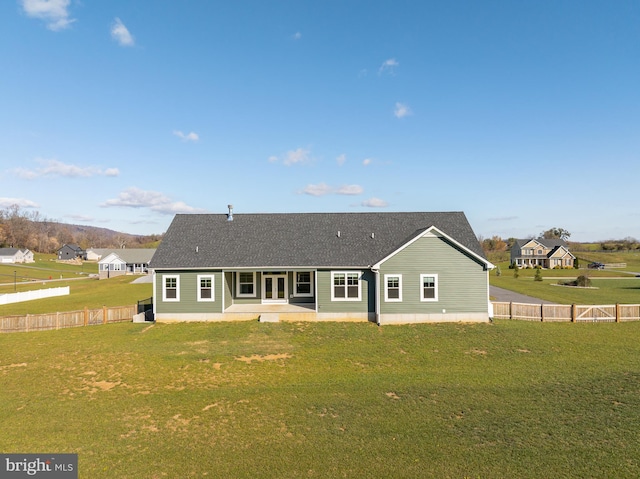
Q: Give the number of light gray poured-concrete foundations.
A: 1